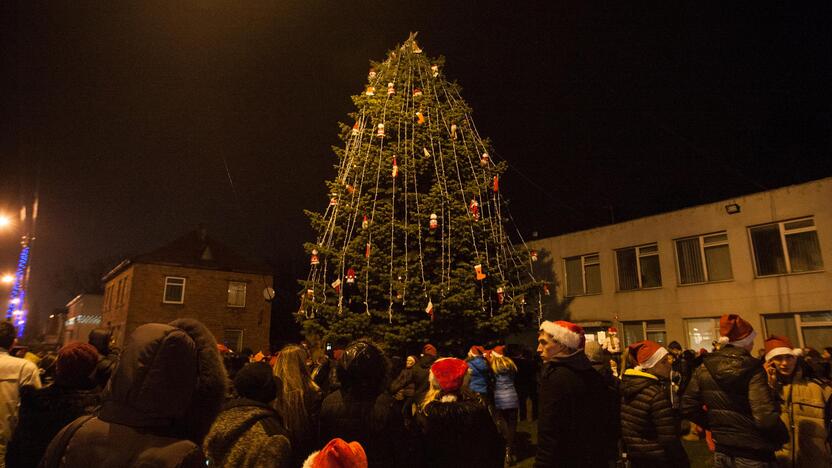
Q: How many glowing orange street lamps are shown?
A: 2